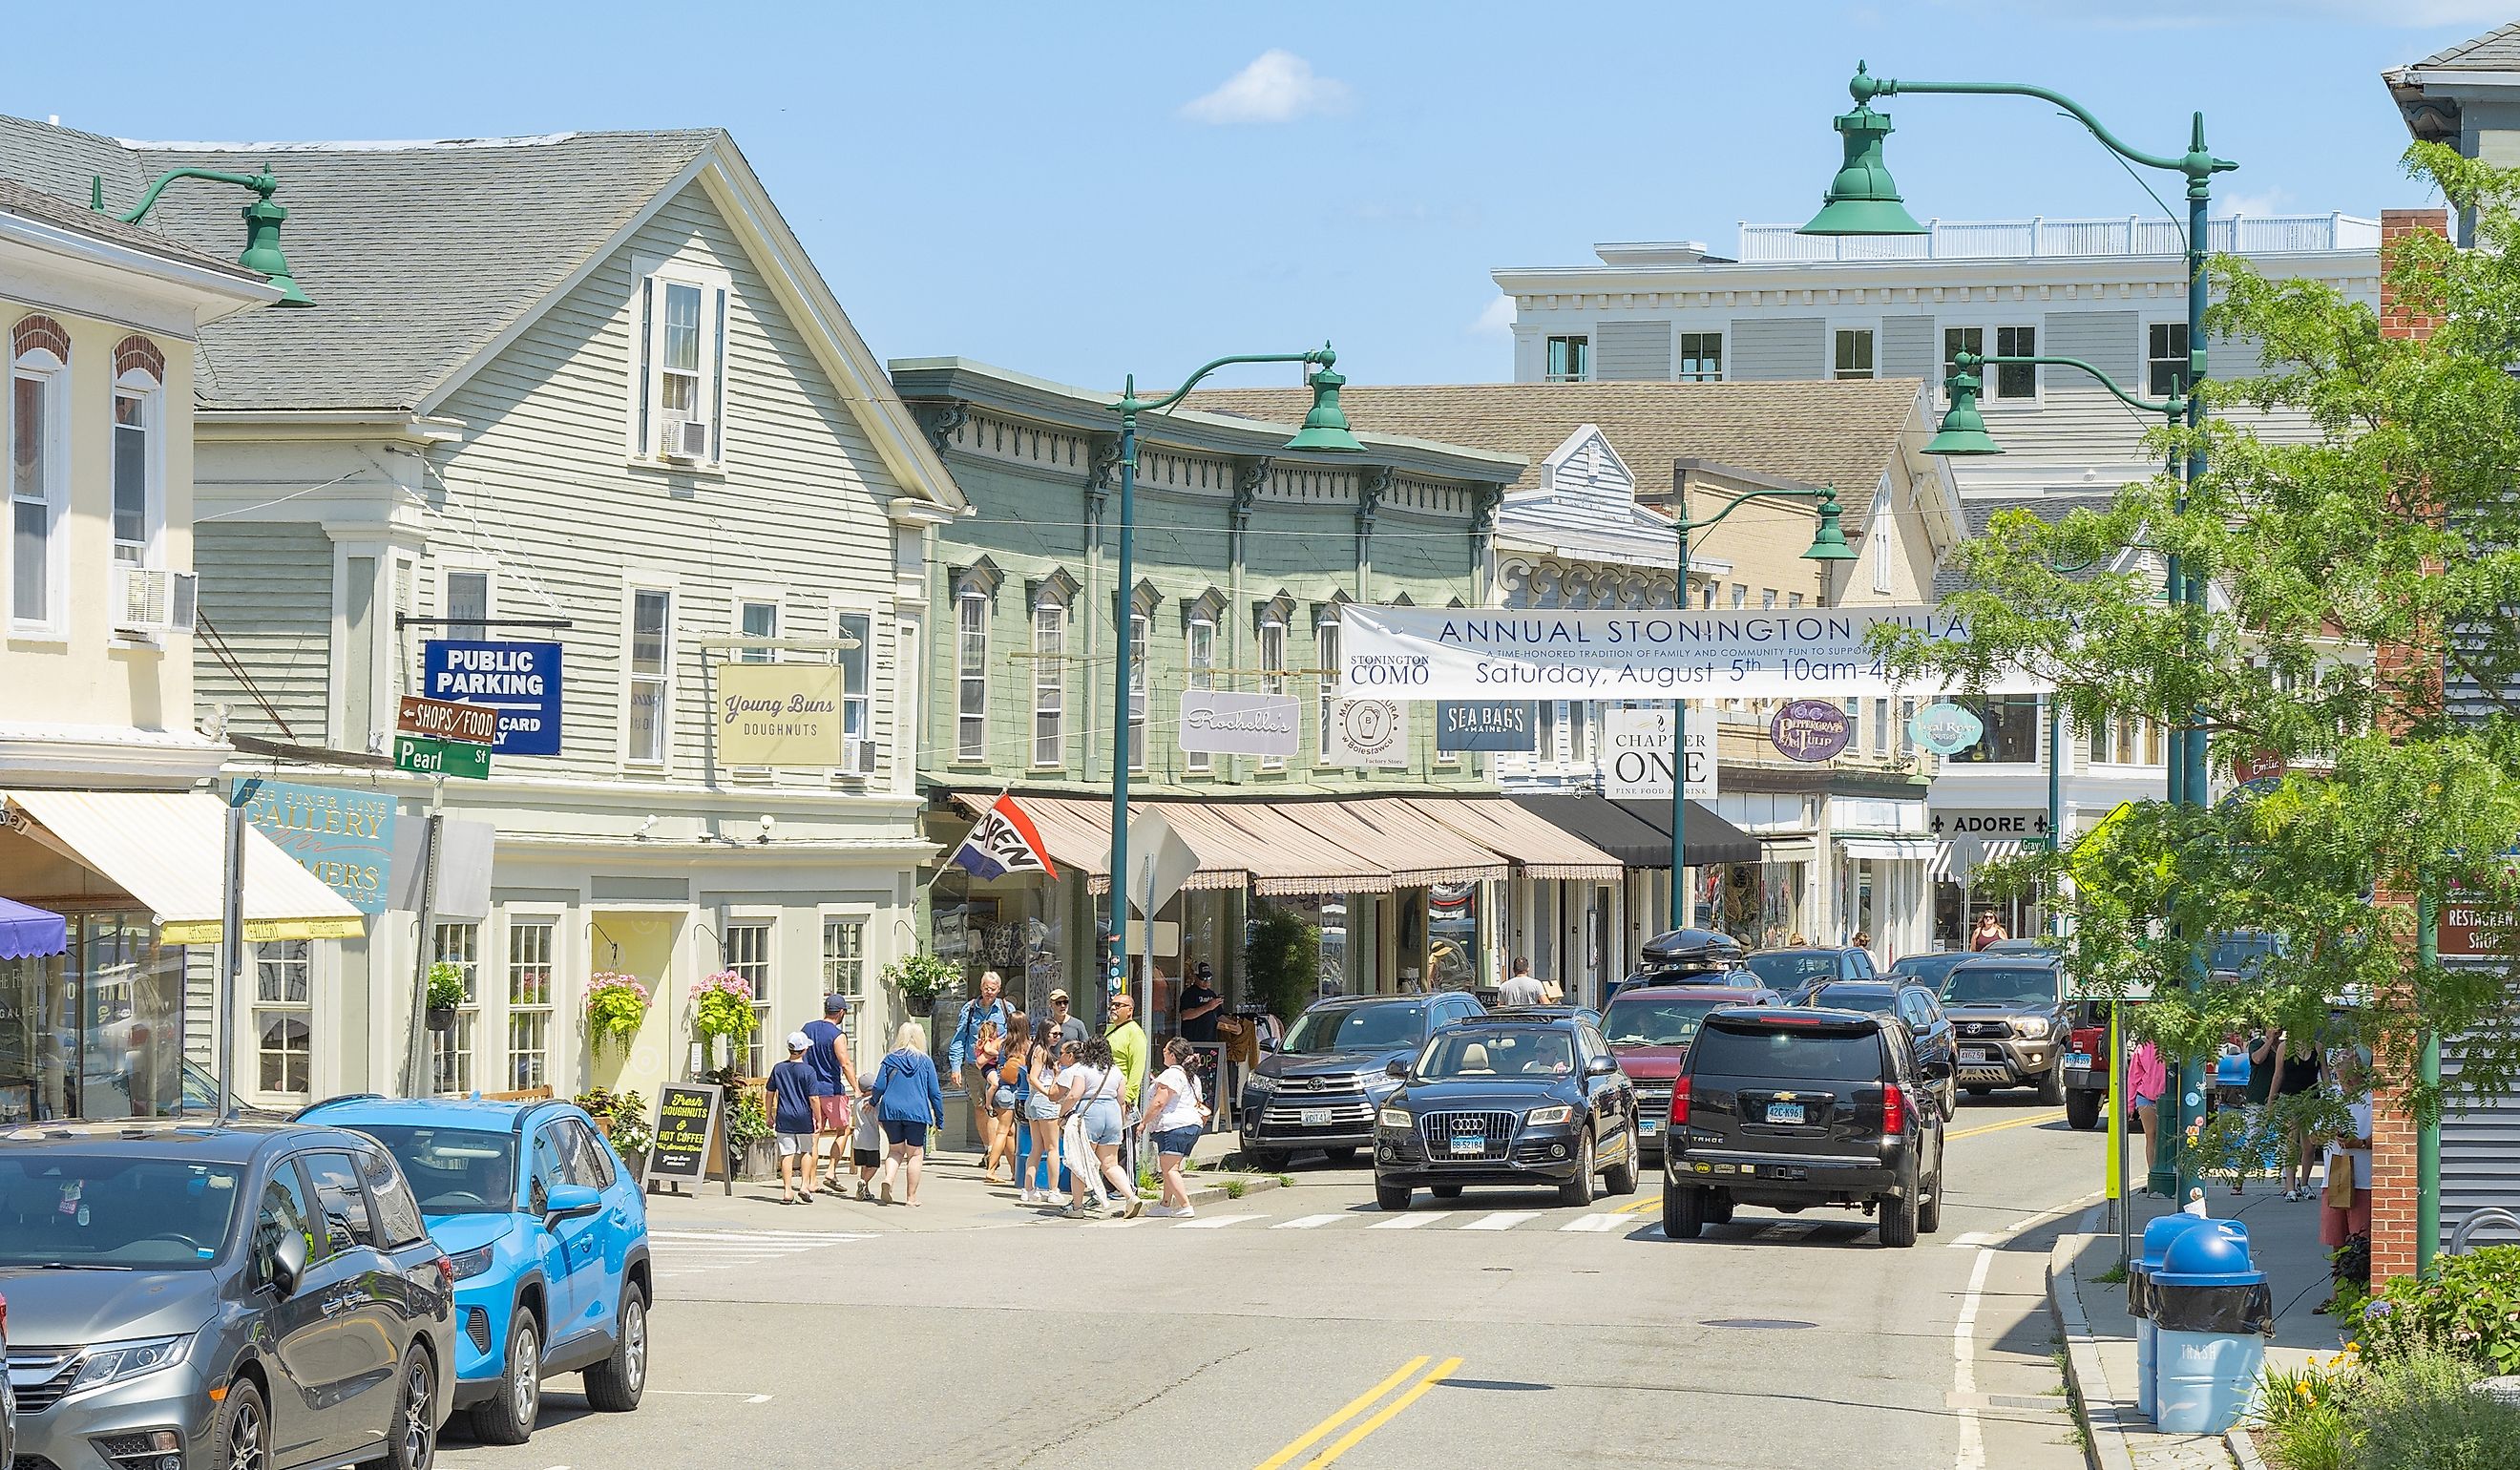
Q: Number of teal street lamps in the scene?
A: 5